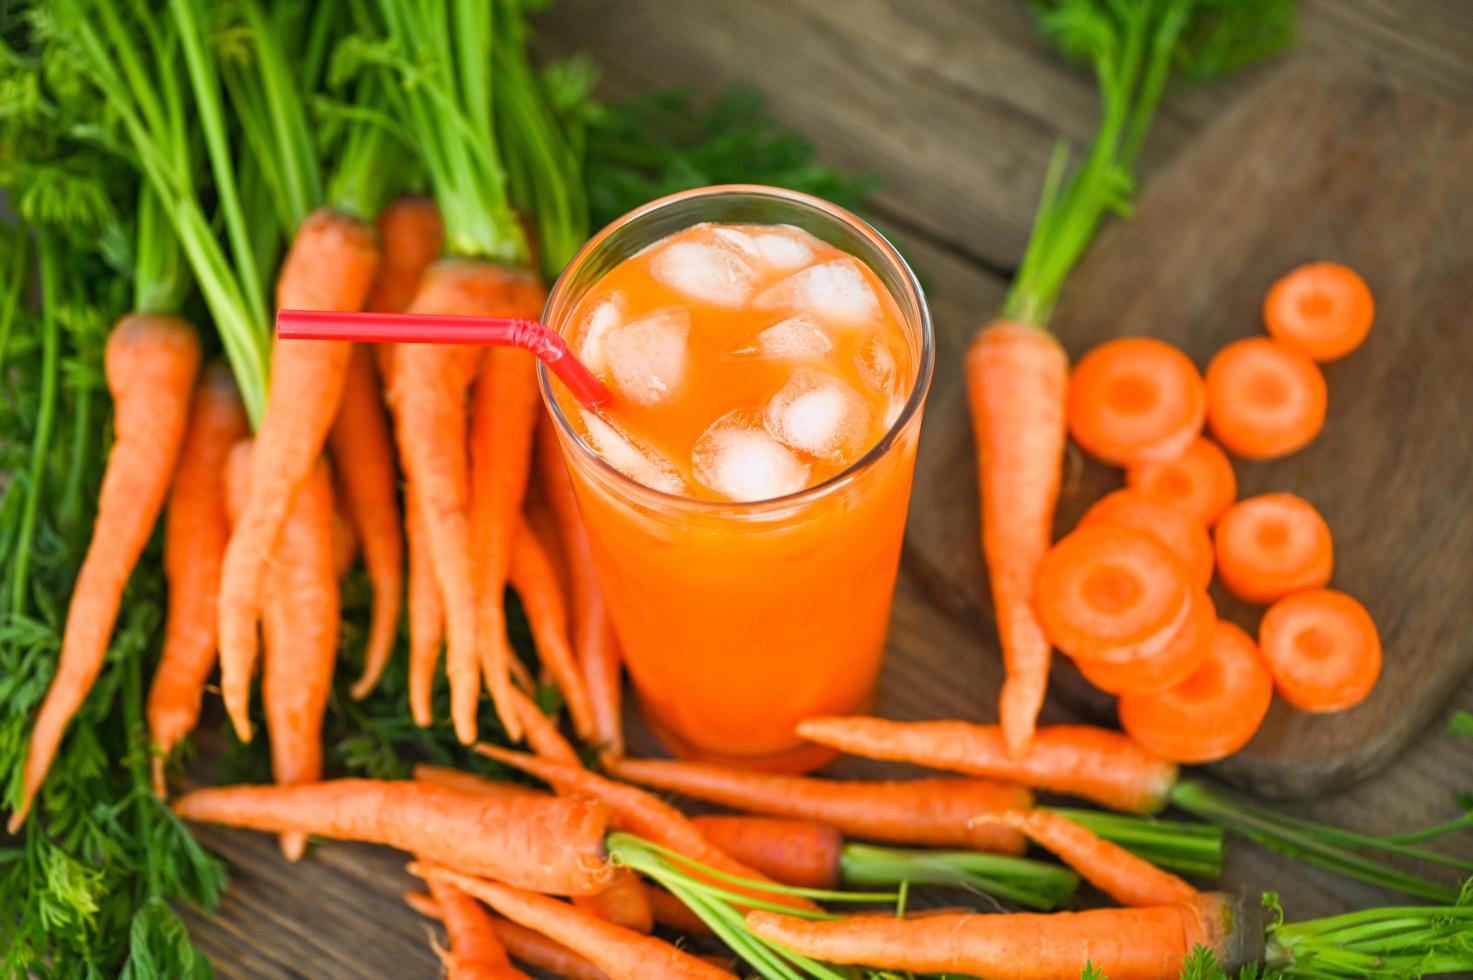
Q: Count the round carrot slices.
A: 10